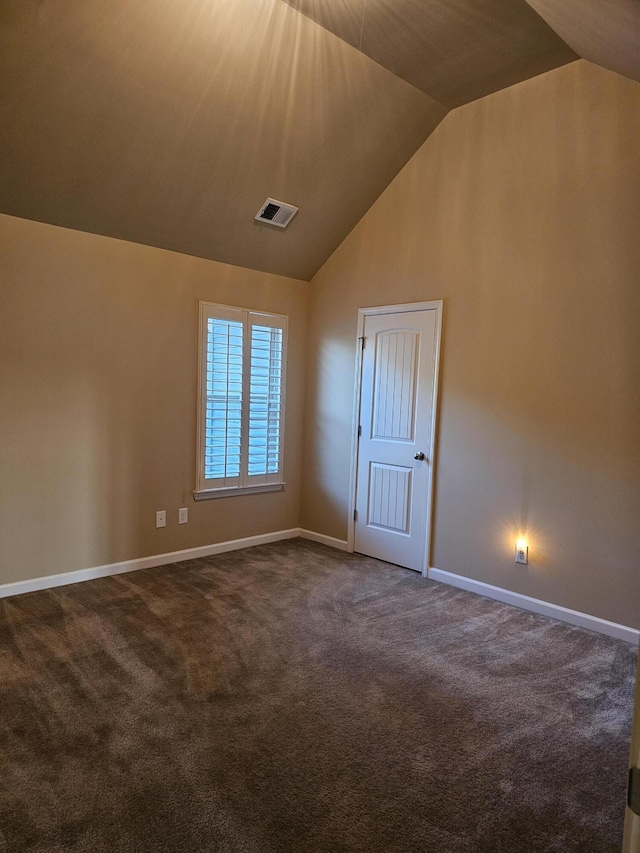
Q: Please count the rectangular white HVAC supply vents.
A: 1